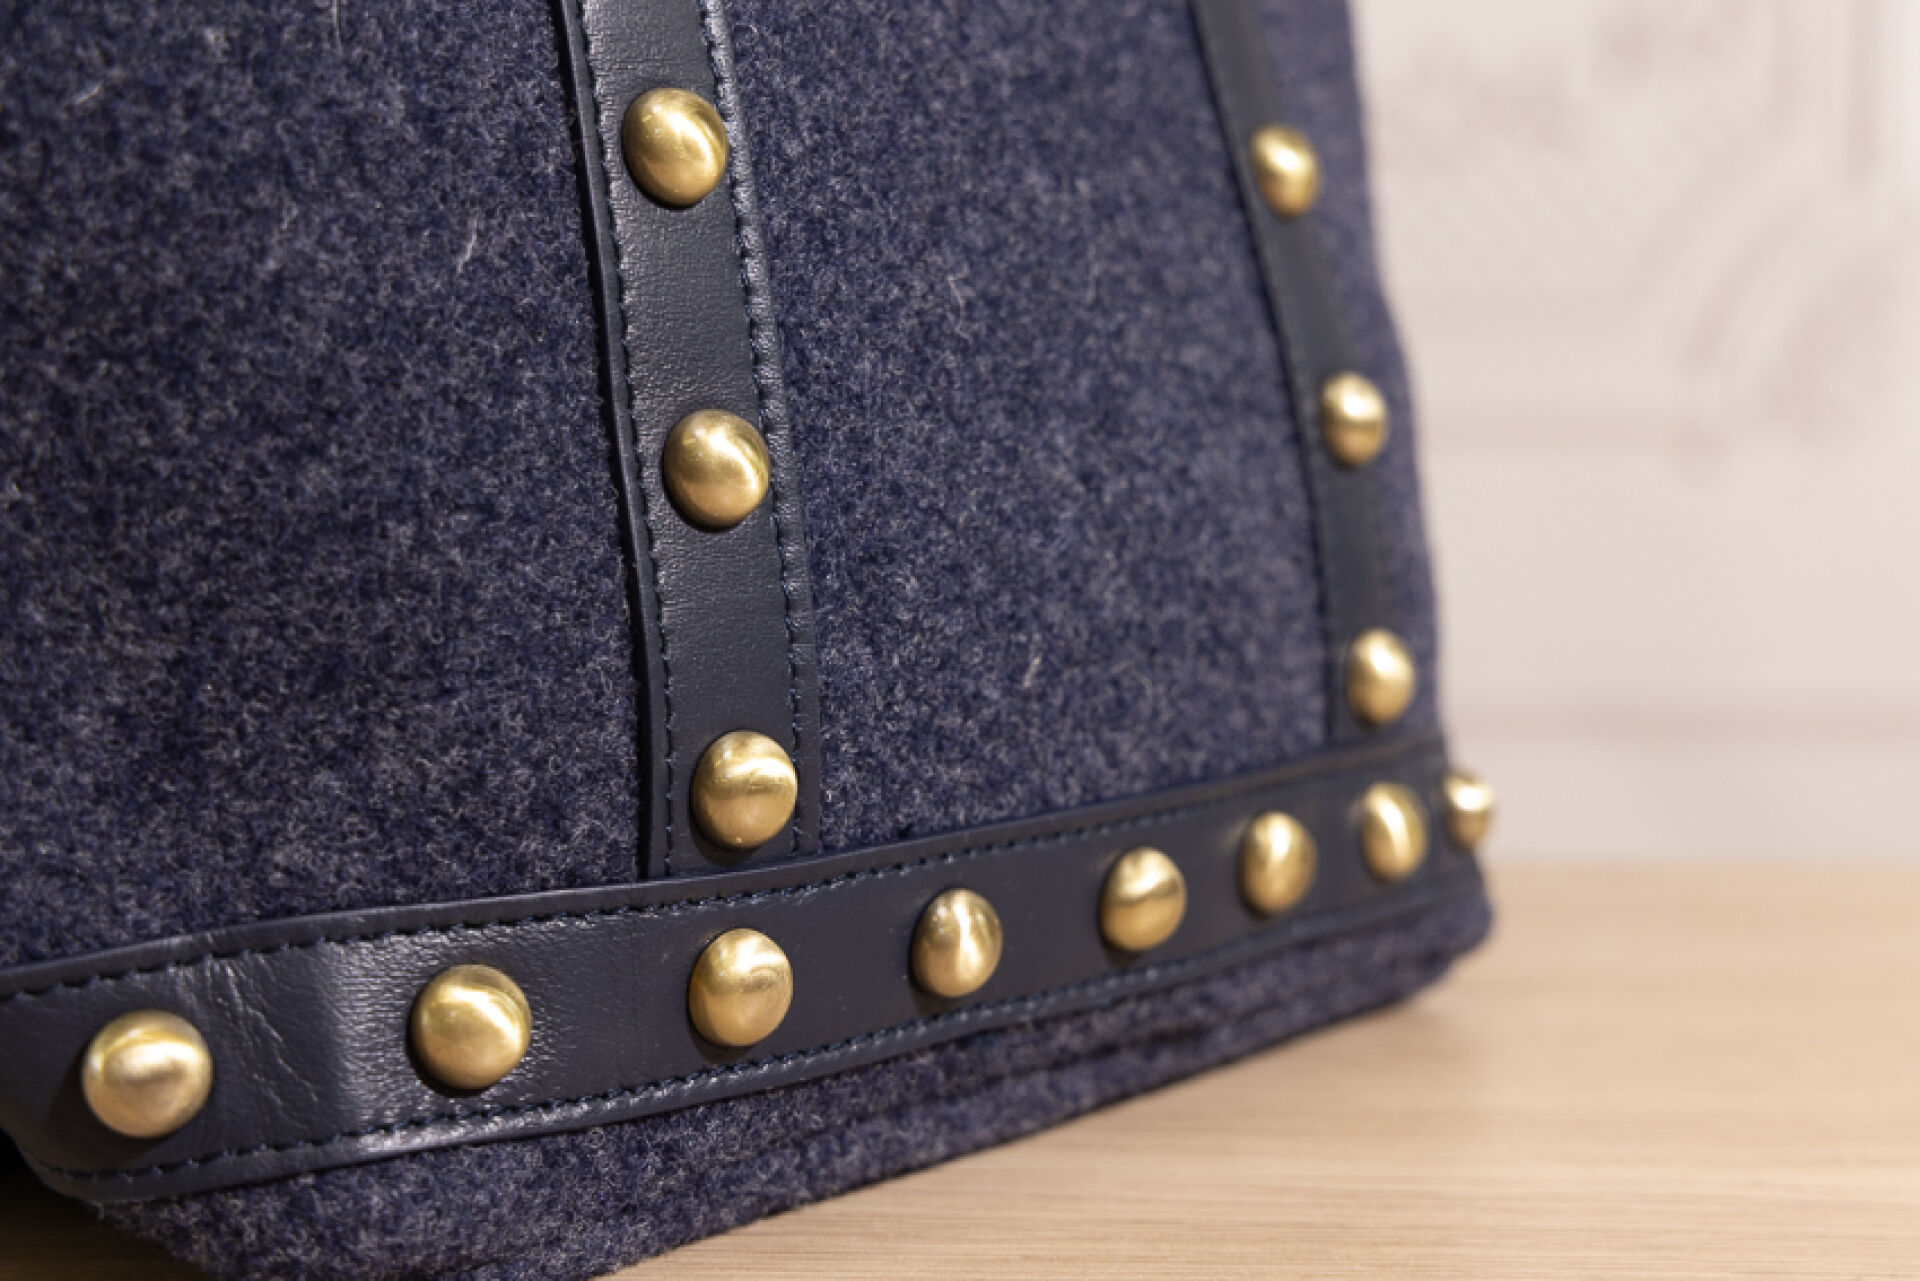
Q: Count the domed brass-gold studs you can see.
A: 14